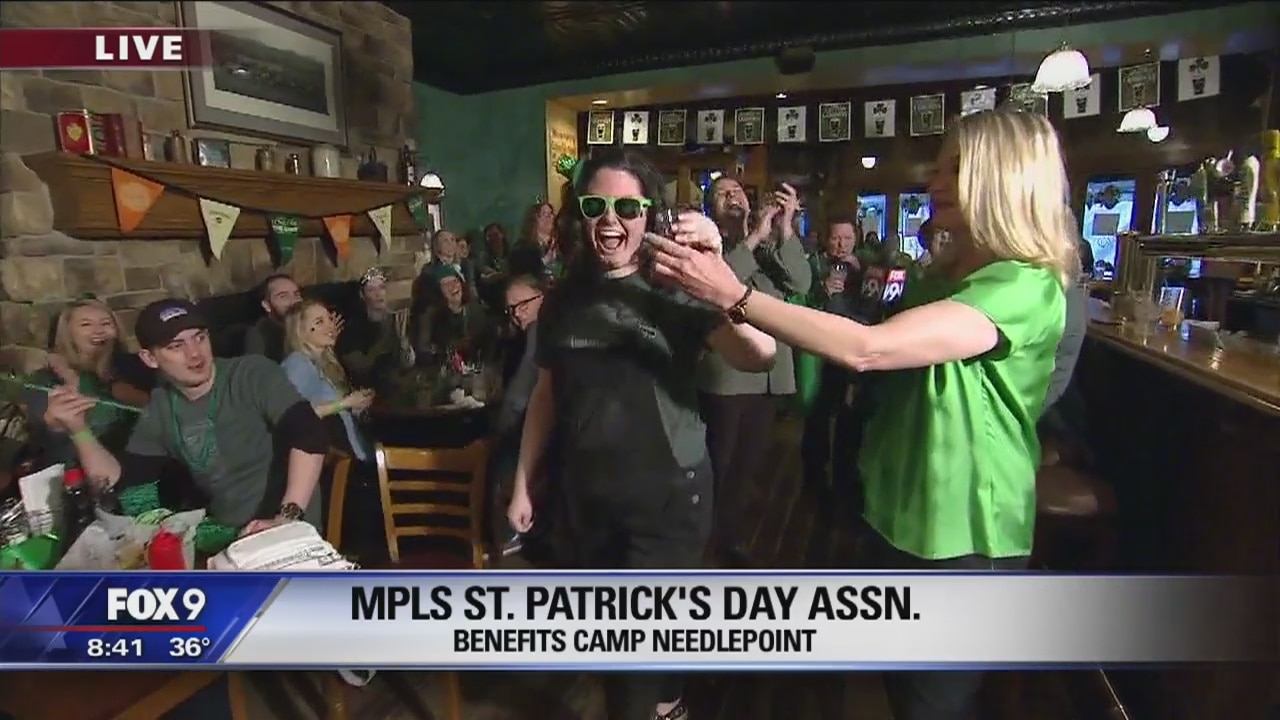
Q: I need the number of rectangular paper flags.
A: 14